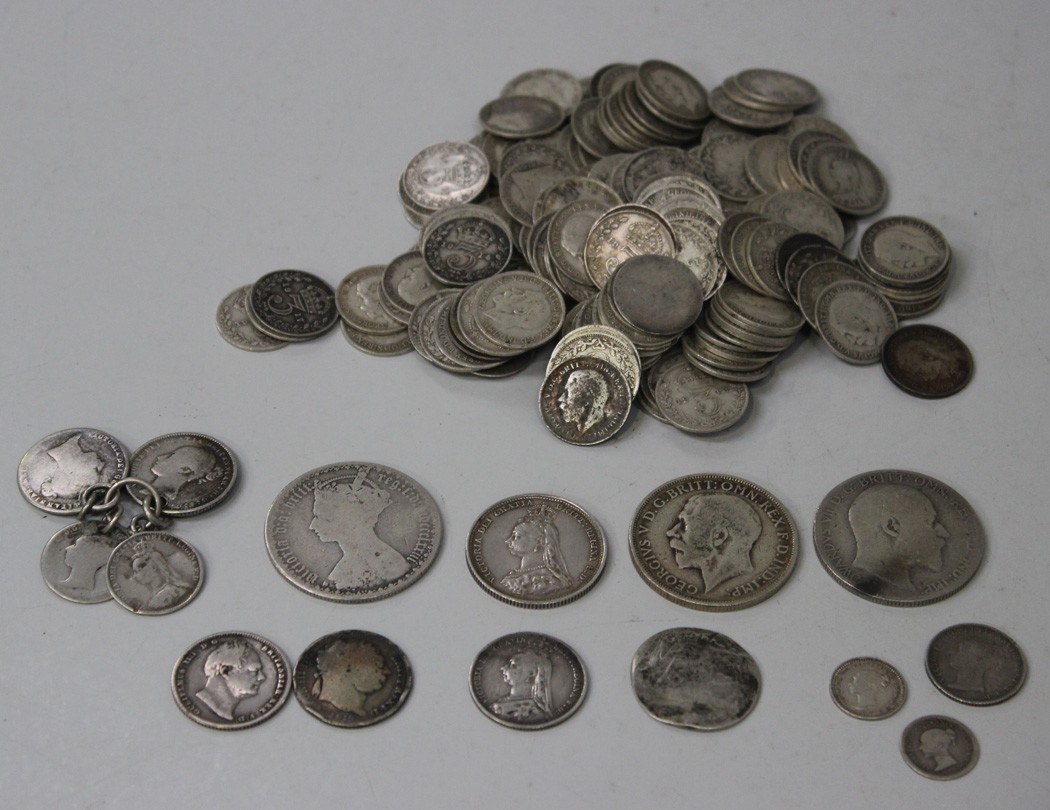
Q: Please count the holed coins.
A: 4